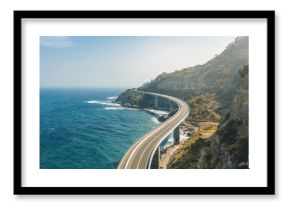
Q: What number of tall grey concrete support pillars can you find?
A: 4